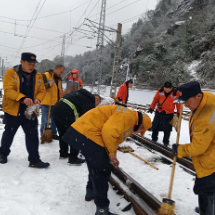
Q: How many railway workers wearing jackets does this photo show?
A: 8